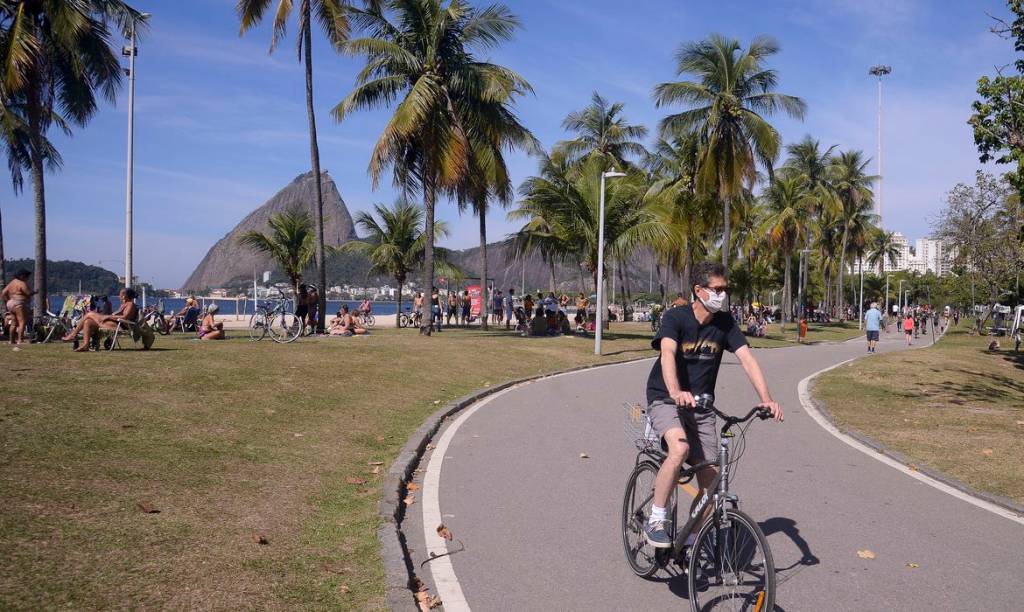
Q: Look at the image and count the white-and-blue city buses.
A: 0